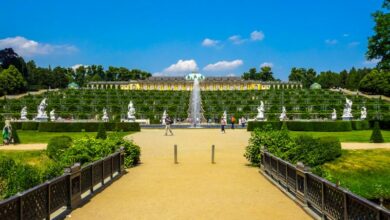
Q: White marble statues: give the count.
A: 12